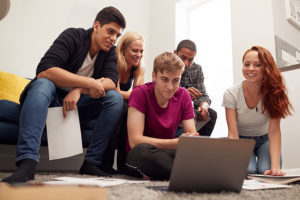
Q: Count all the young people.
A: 5